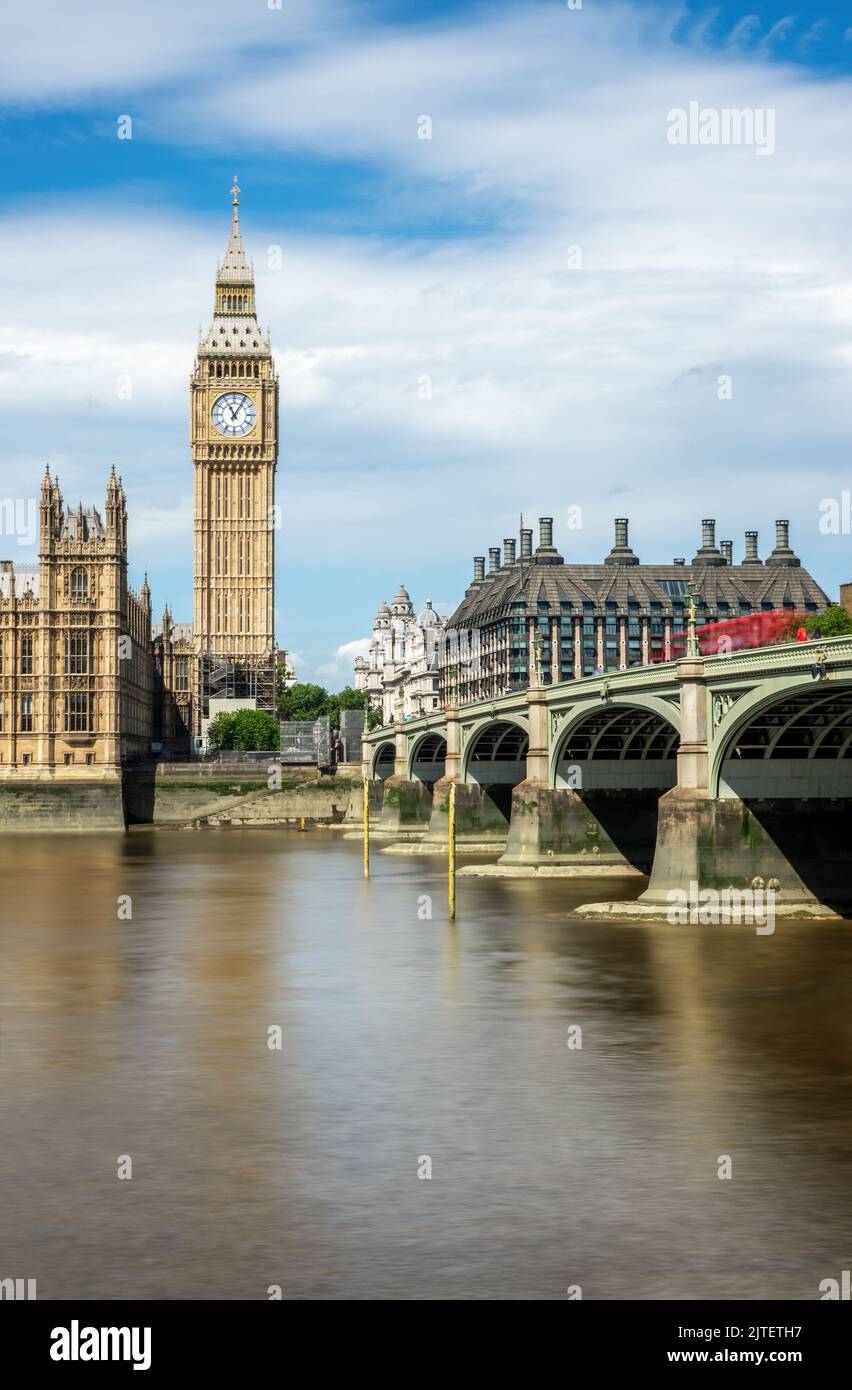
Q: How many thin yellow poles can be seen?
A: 2